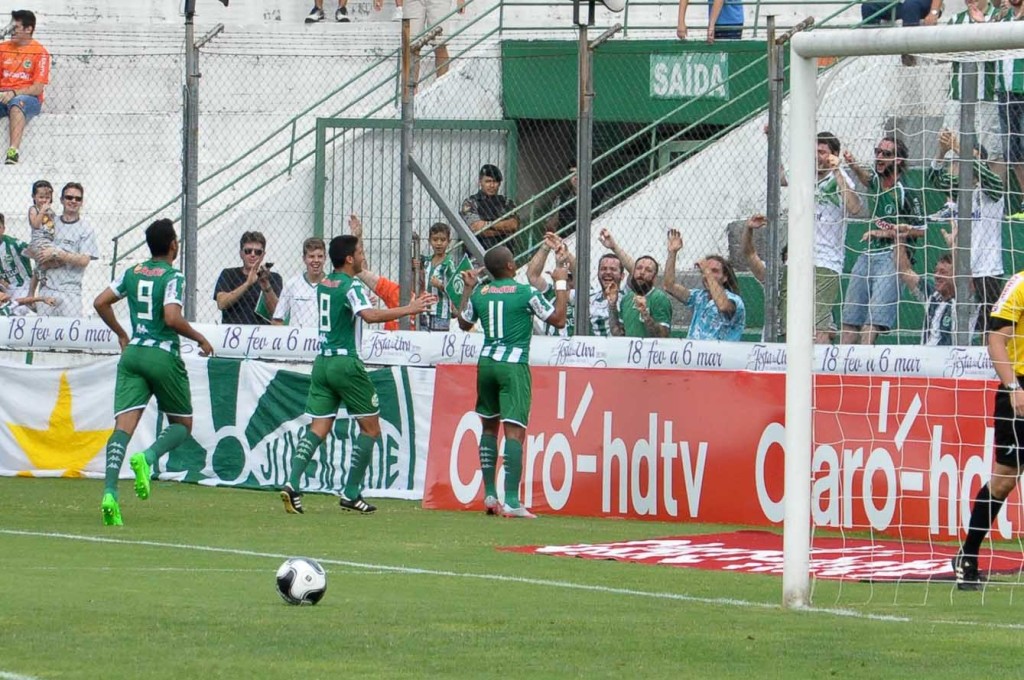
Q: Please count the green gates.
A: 1